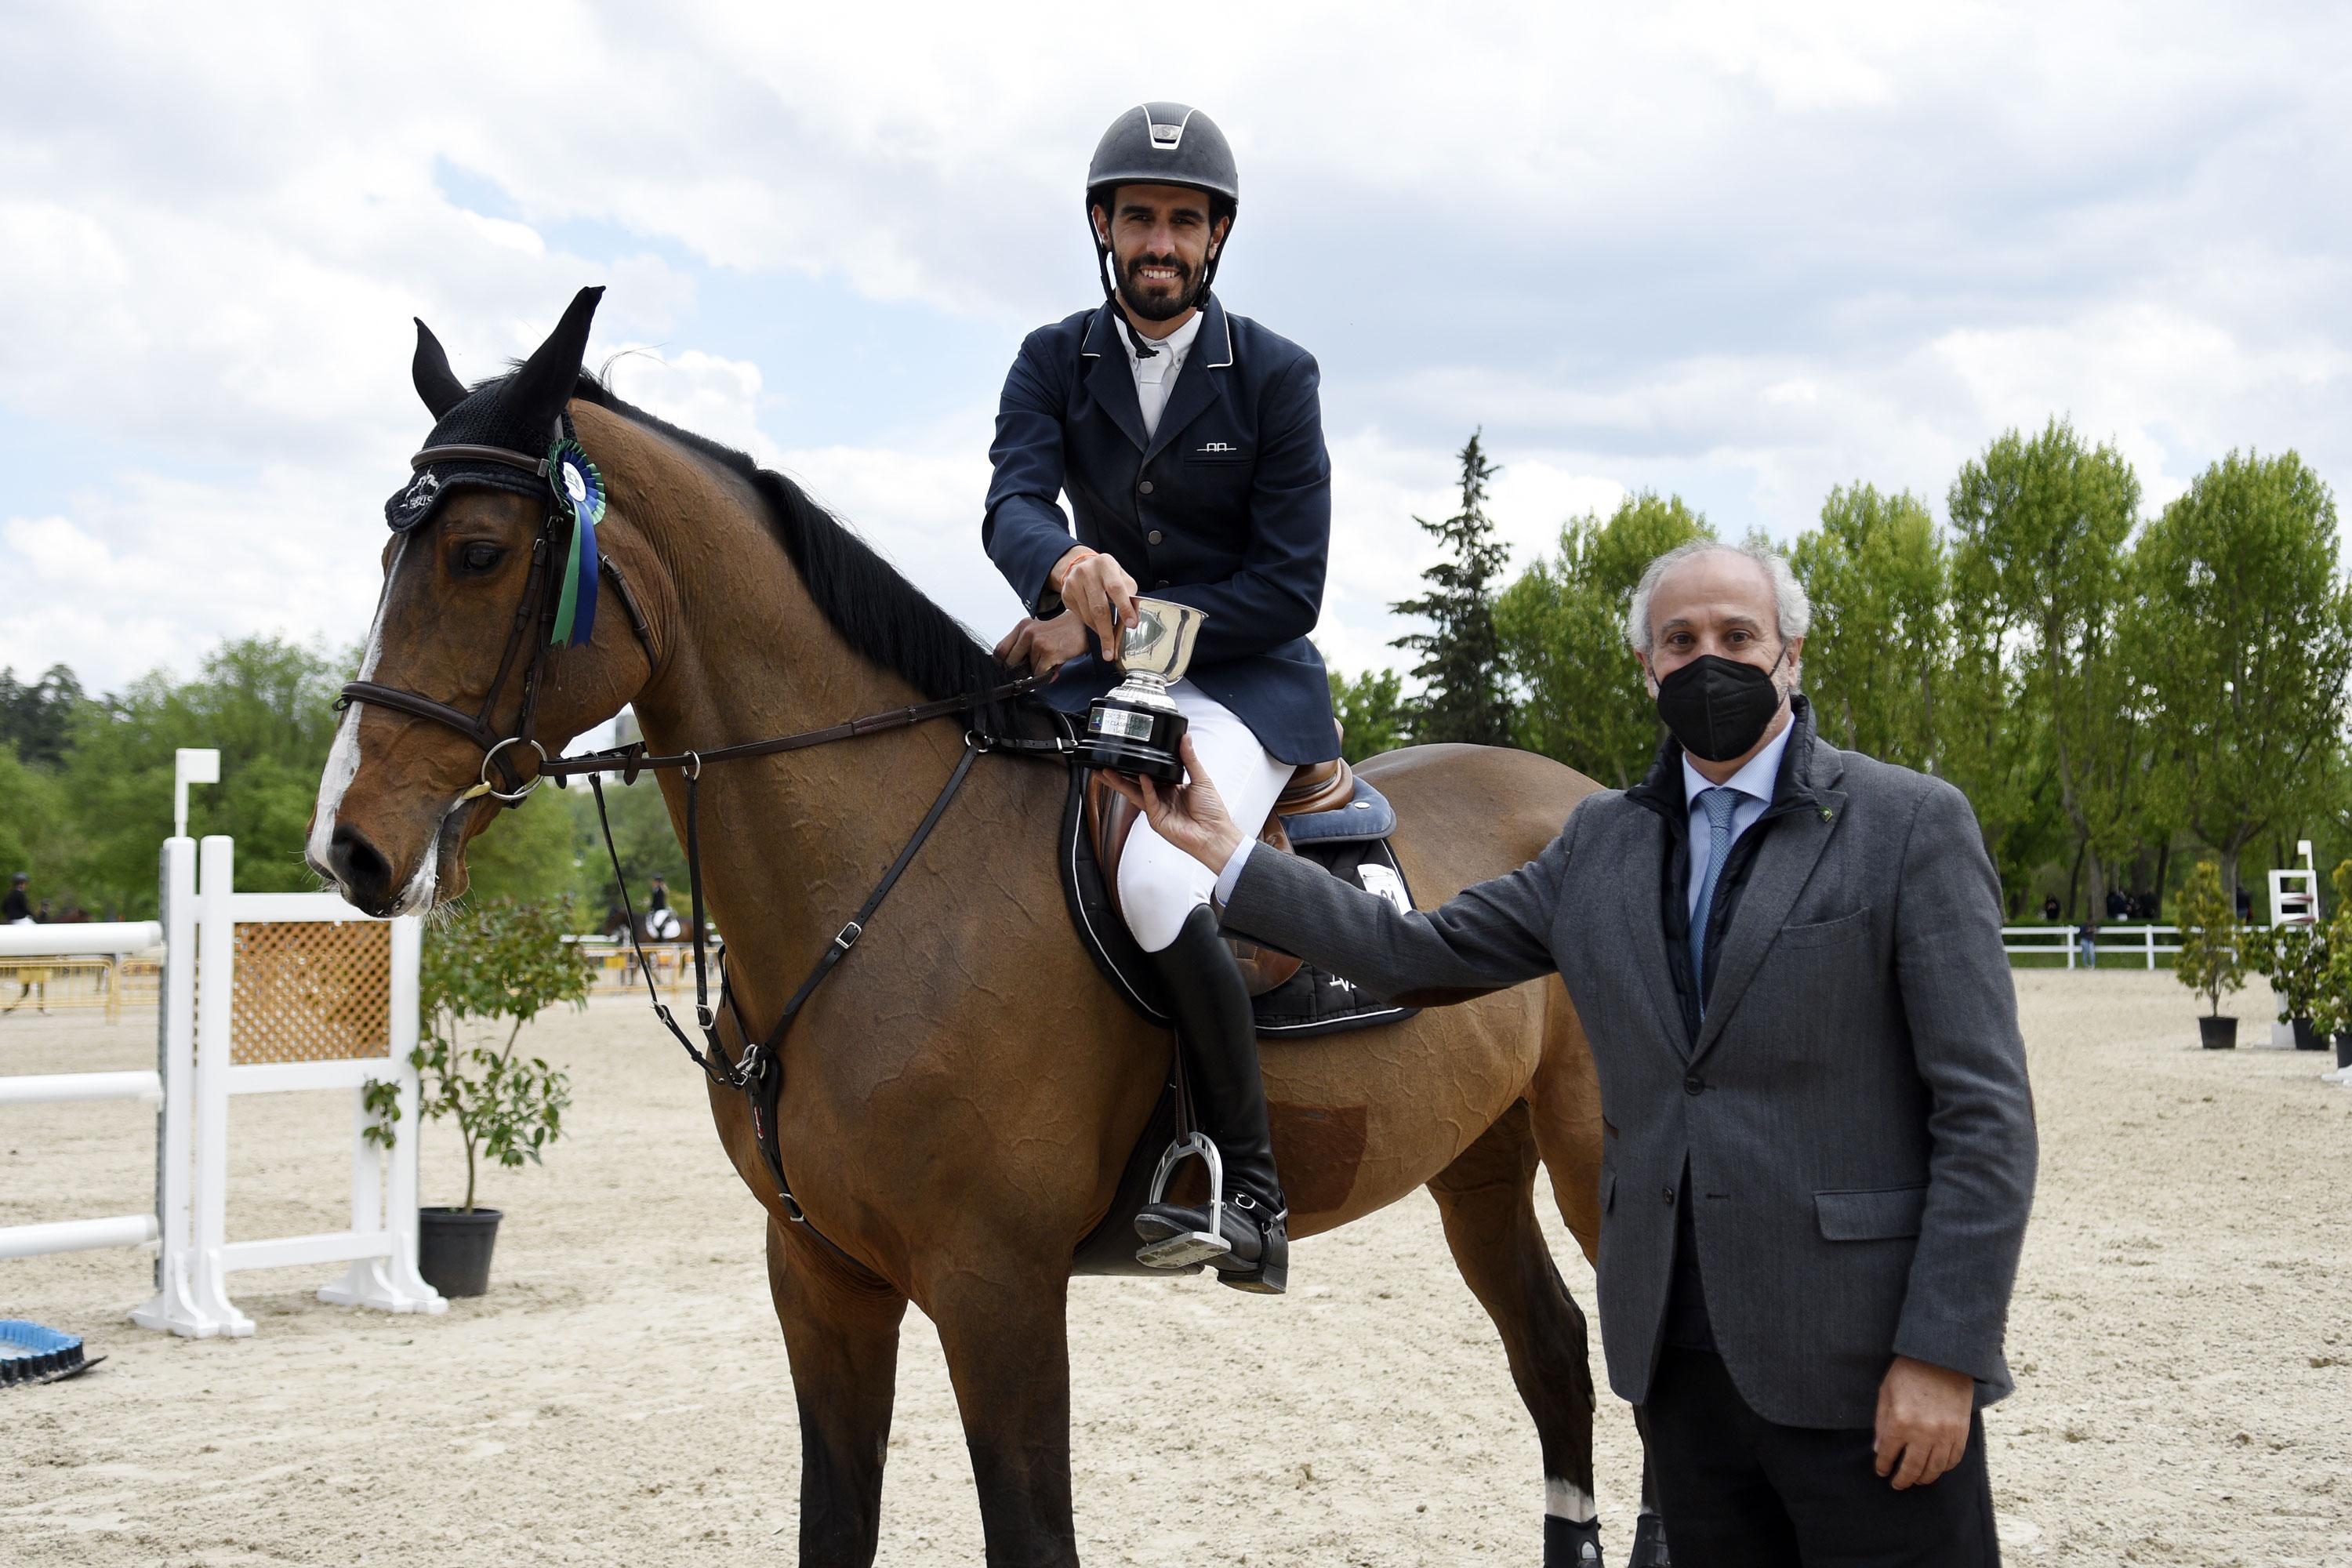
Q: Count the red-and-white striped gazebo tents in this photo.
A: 0